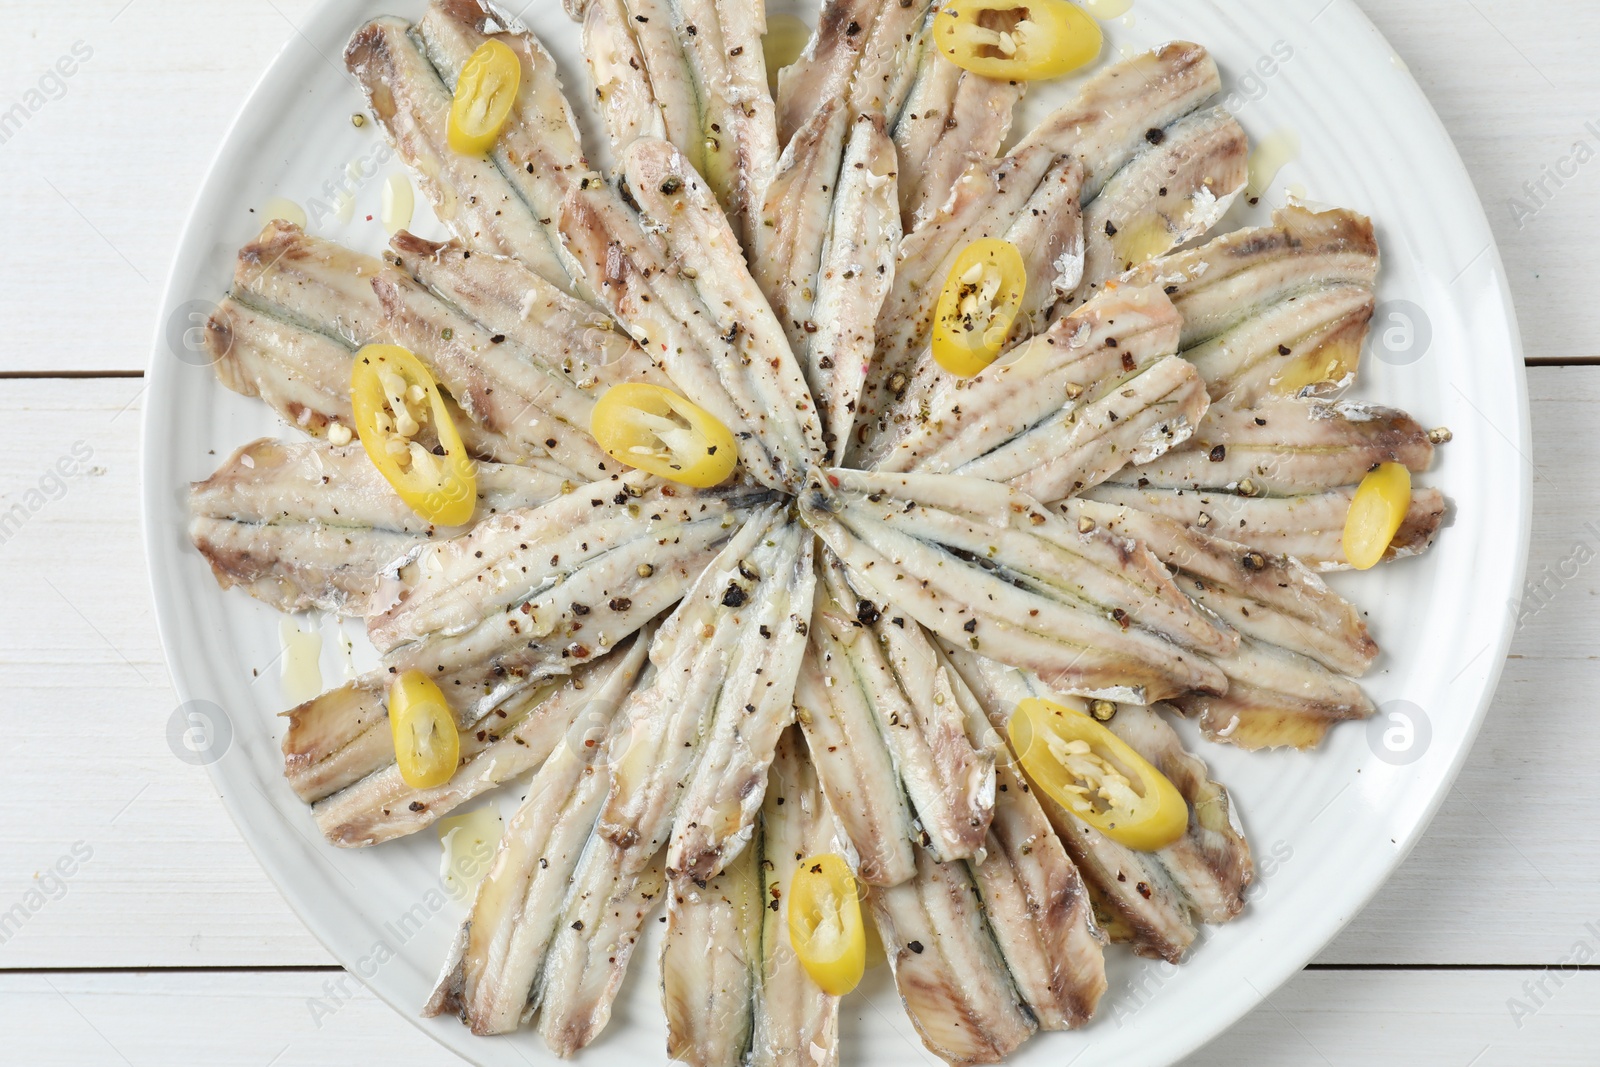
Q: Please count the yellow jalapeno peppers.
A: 9